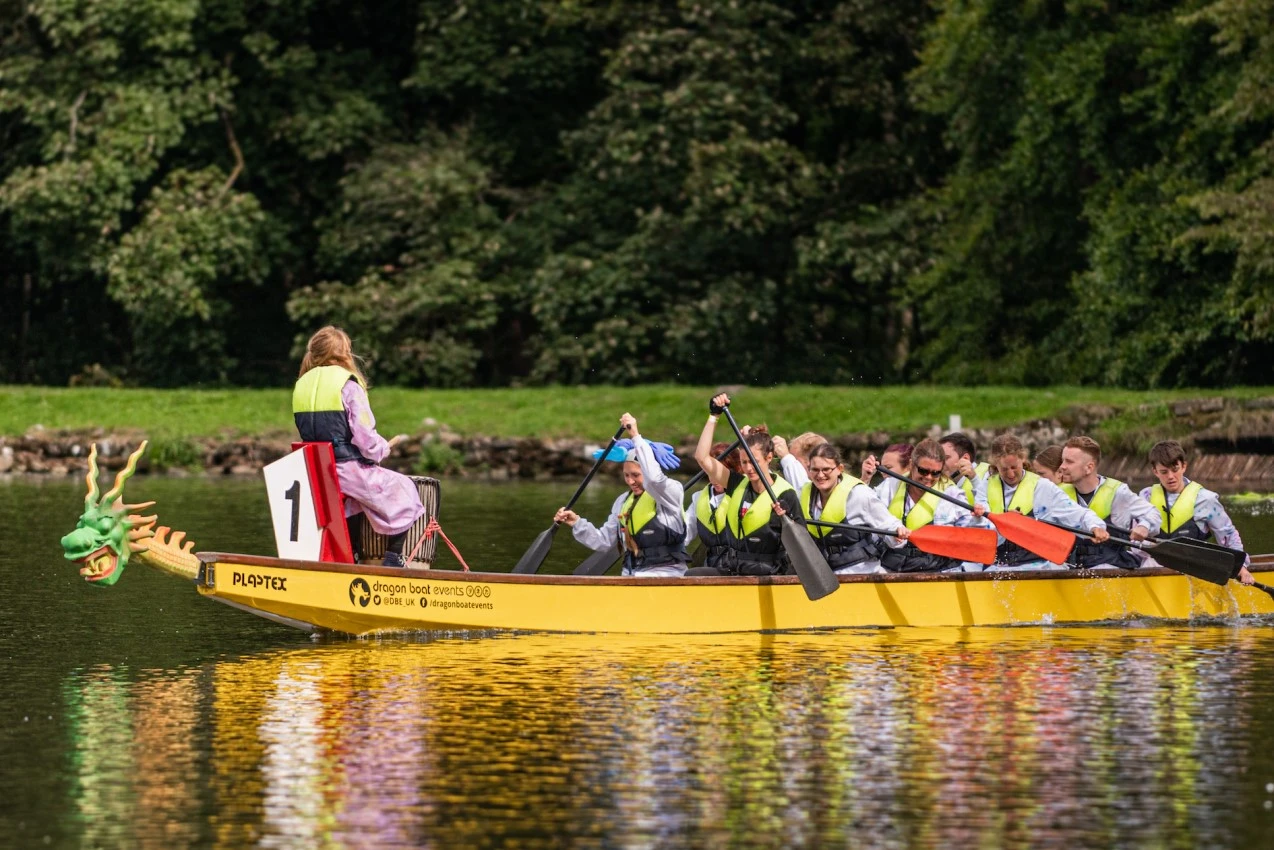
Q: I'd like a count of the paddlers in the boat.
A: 12